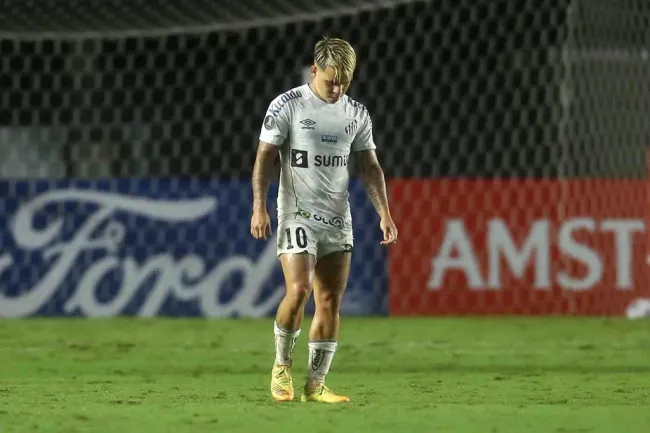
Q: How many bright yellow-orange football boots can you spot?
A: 2